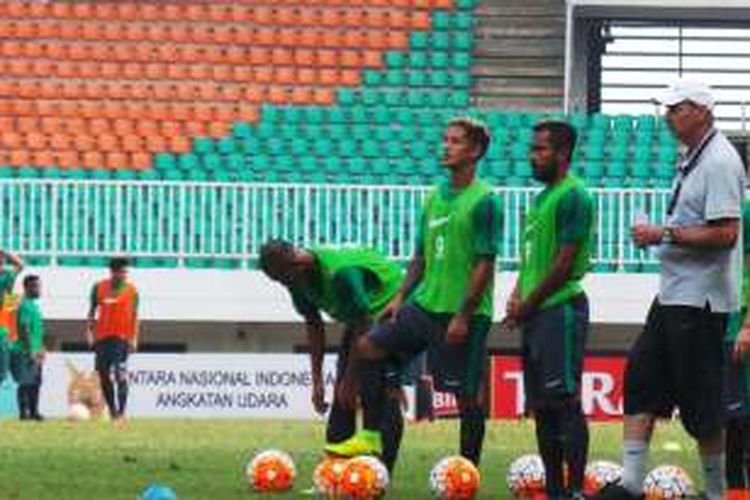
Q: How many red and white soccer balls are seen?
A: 7